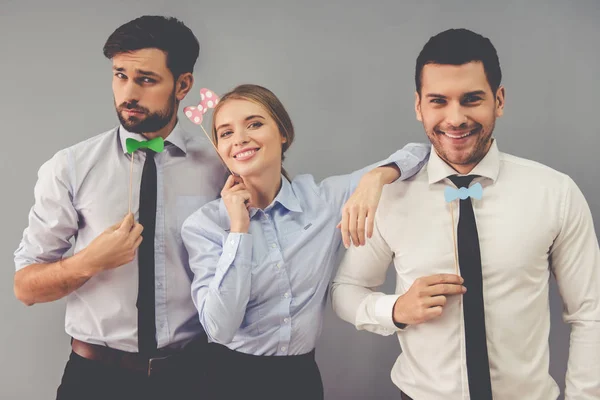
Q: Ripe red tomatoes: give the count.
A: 0